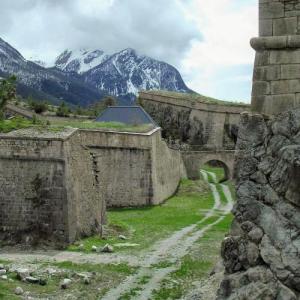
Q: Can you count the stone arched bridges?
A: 1